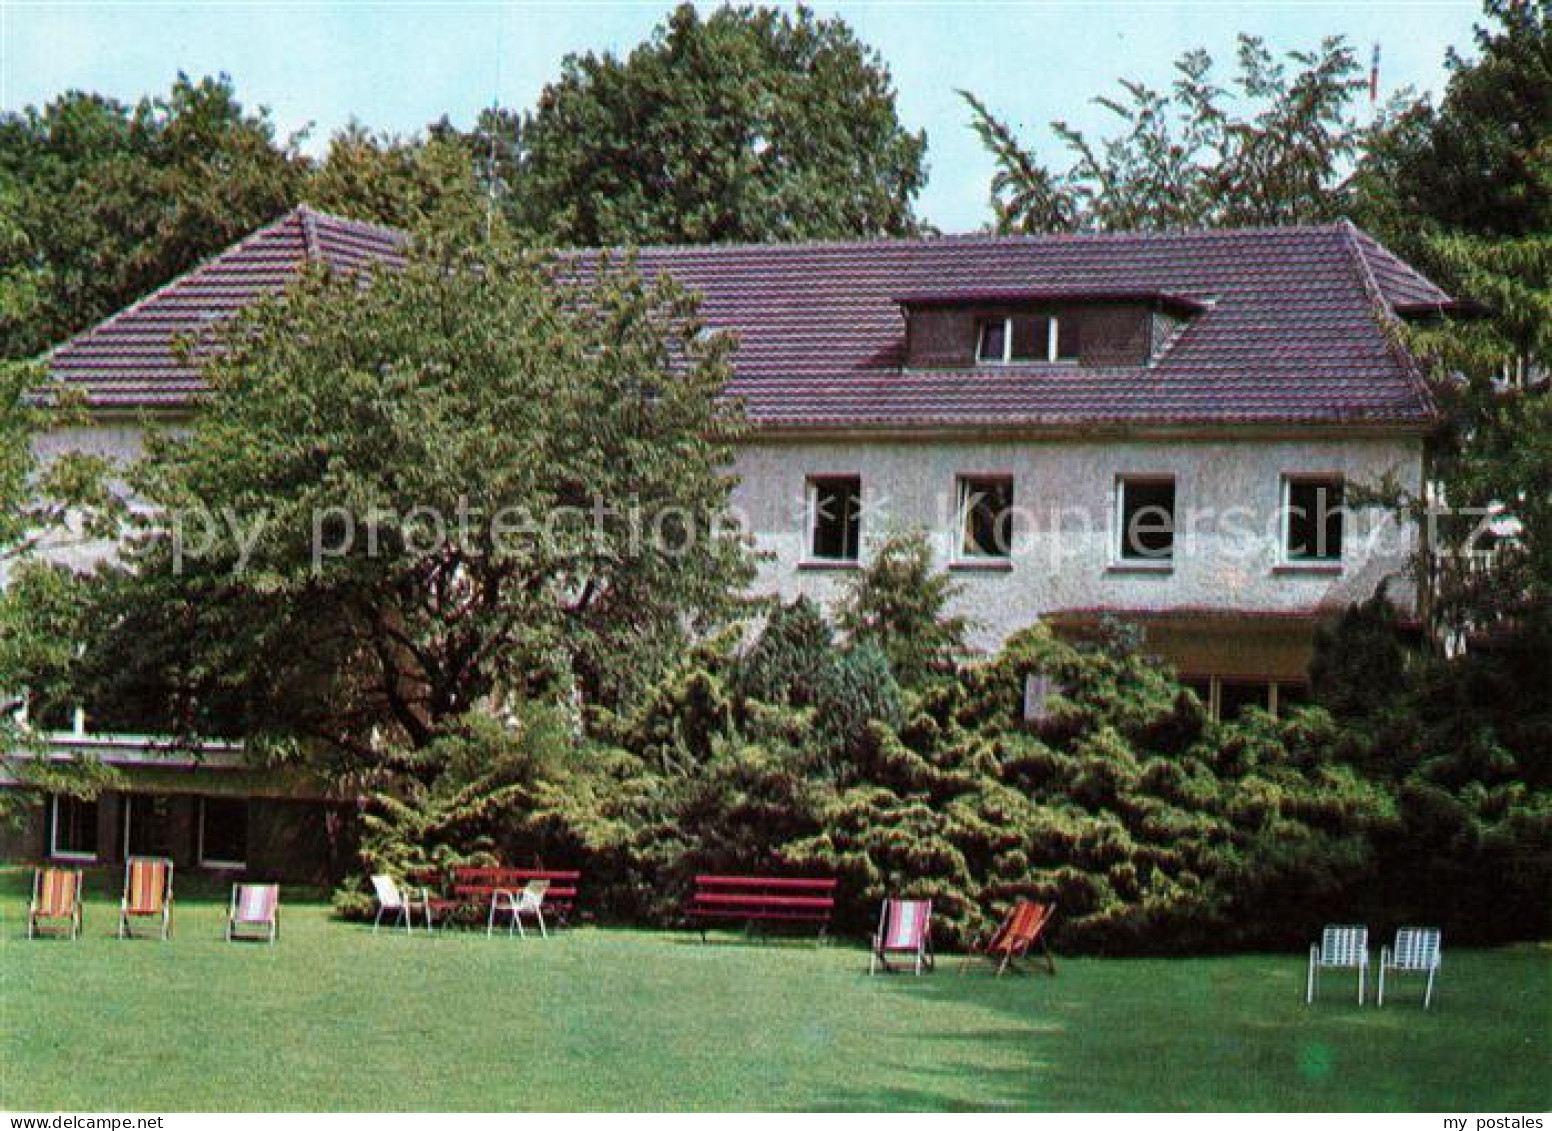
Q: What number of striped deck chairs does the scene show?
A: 5